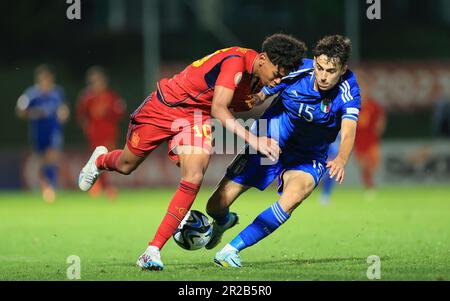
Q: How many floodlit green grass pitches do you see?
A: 1